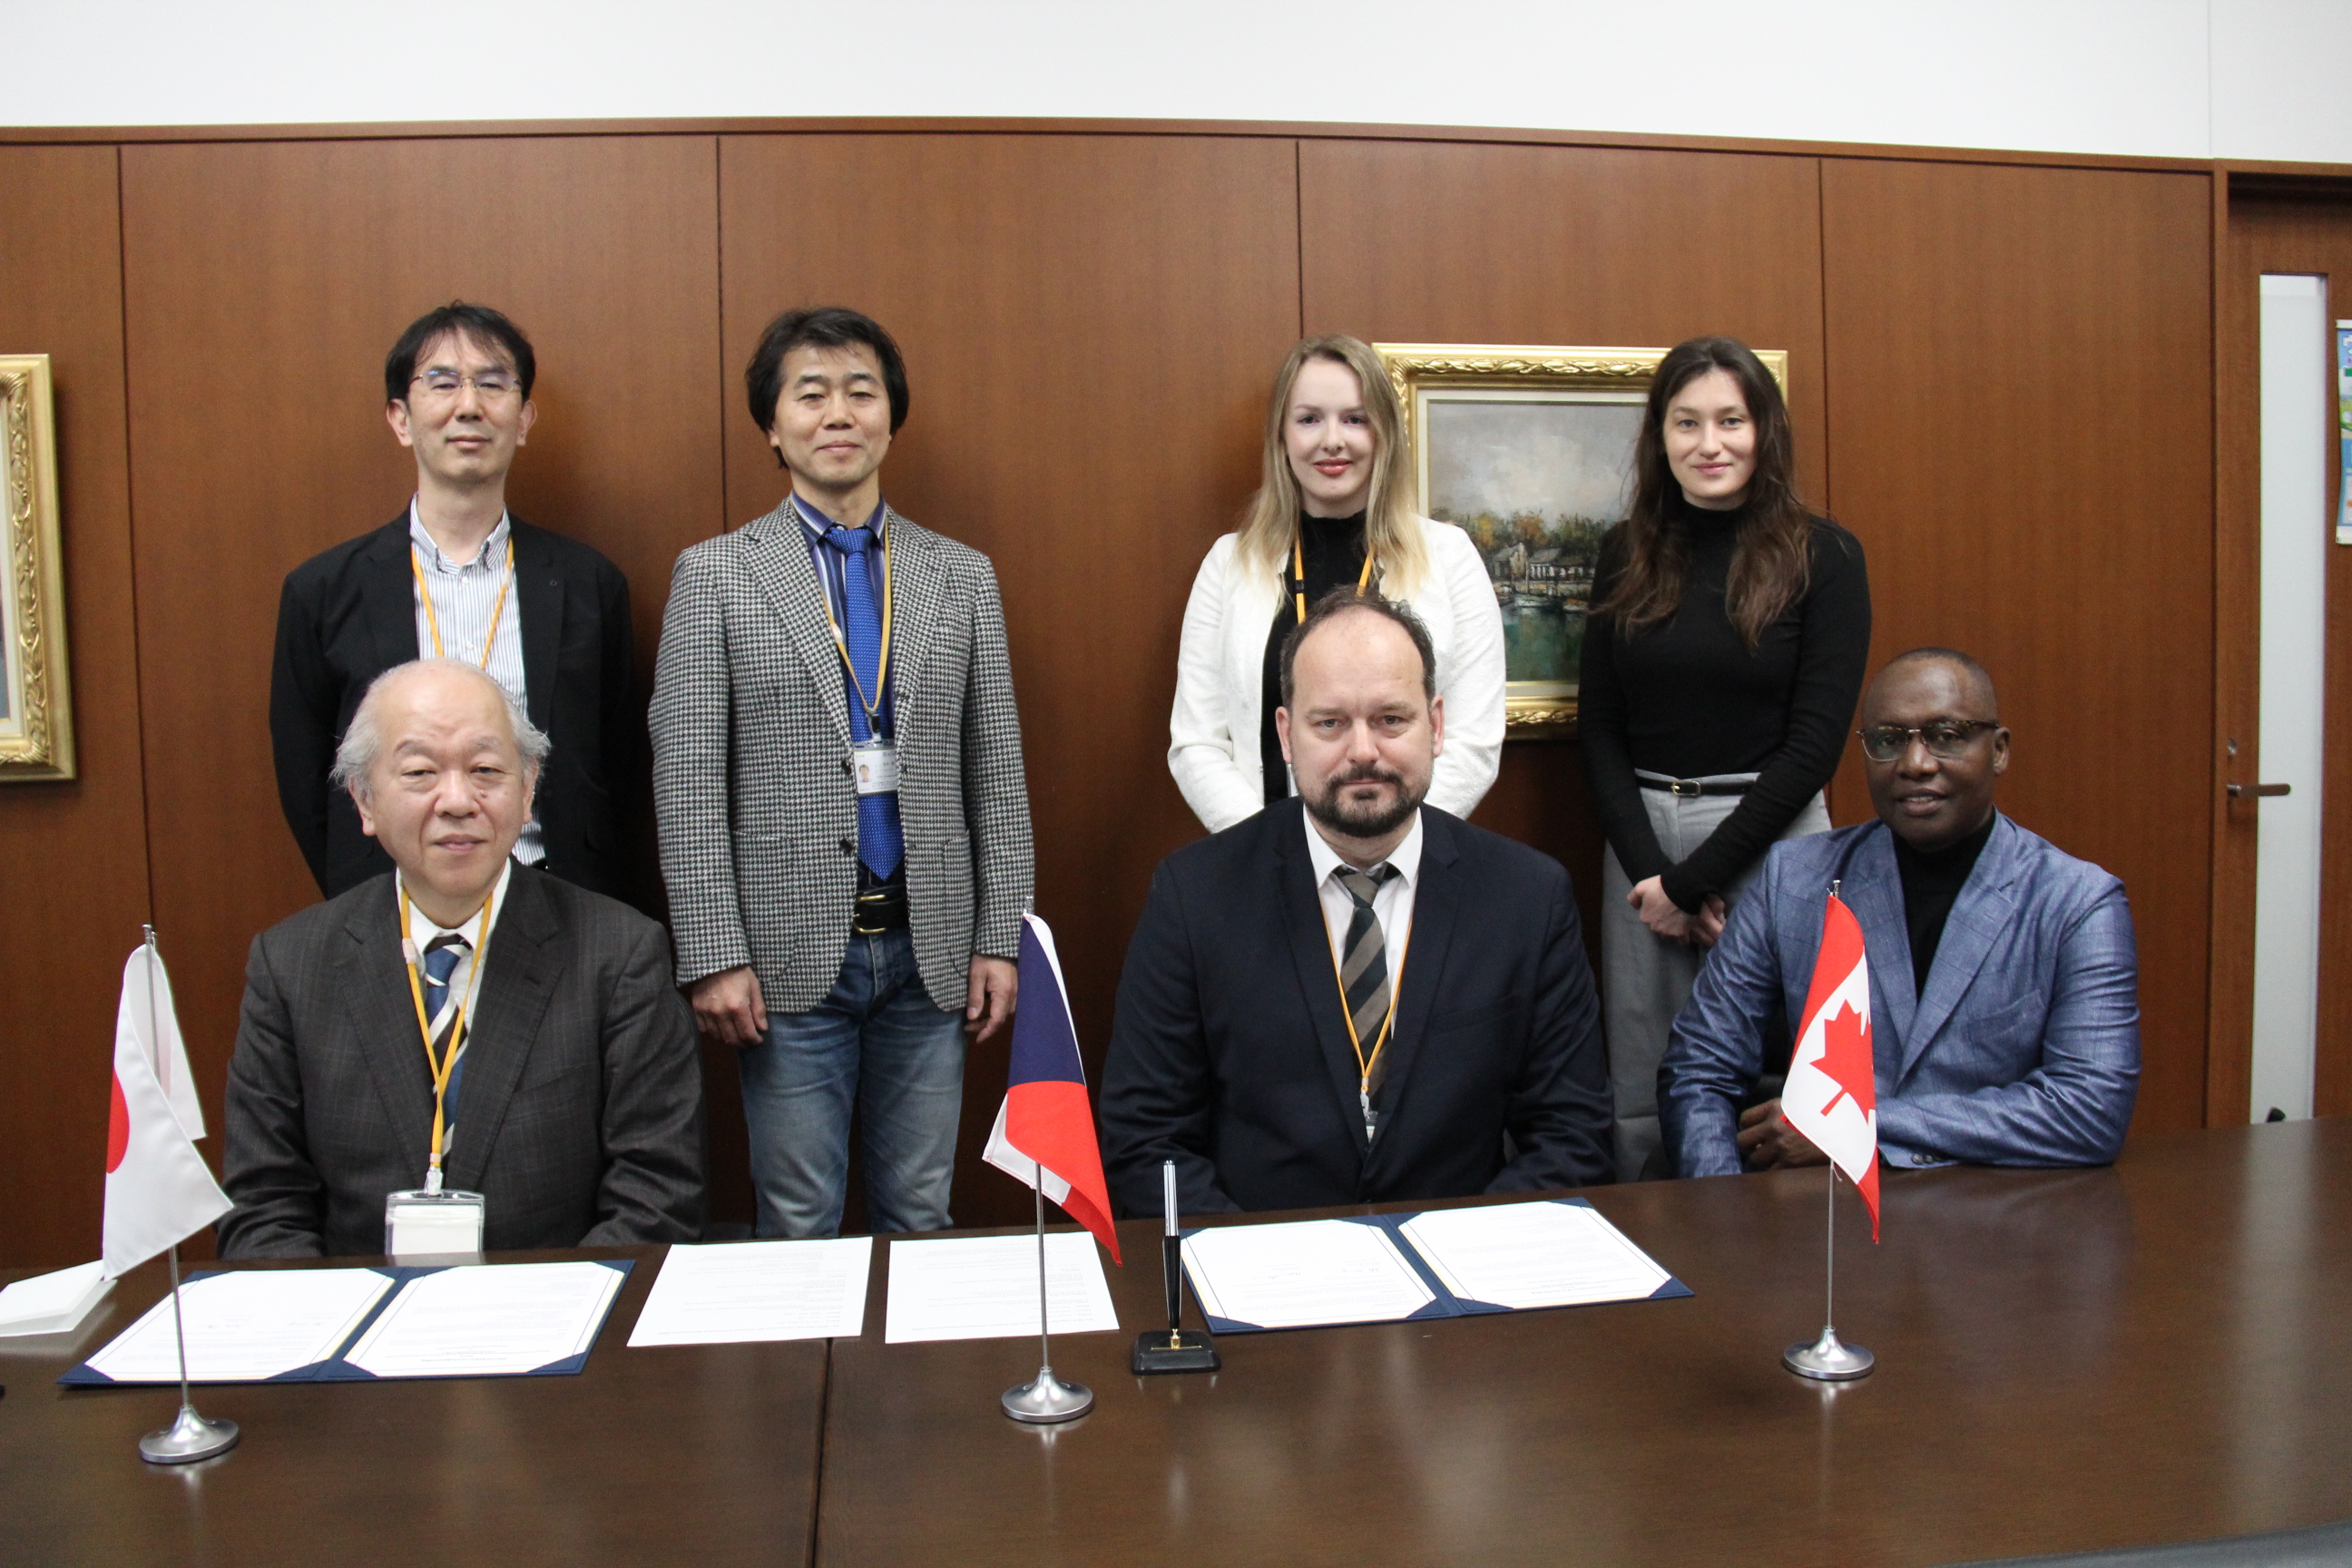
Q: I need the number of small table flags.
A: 3